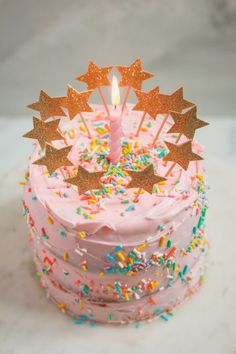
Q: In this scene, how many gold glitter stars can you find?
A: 12